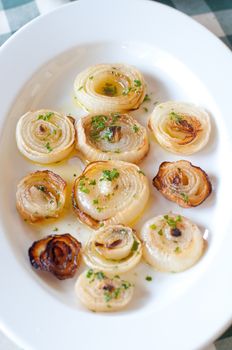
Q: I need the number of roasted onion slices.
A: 11